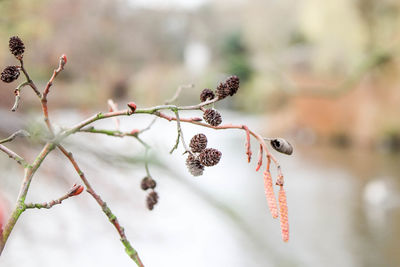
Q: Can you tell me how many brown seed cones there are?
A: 11